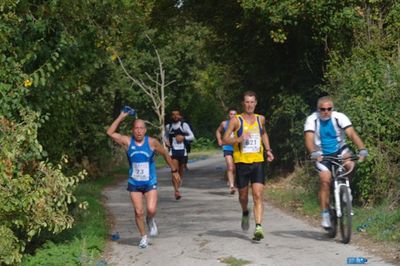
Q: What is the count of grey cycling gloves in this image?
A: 2